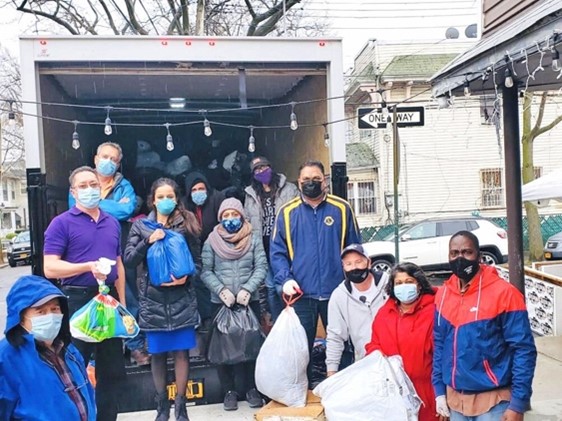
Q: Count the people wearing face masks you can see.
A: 11